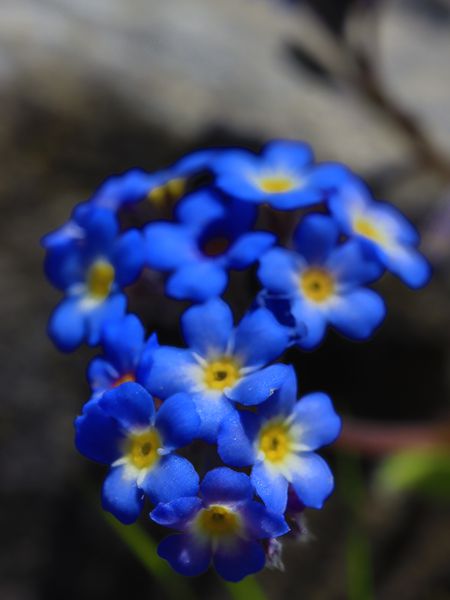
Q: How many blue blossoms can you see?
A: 11